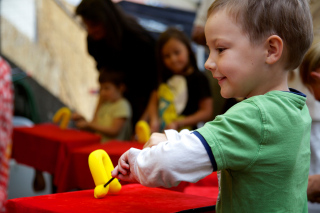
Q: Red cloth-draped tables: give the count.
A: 3